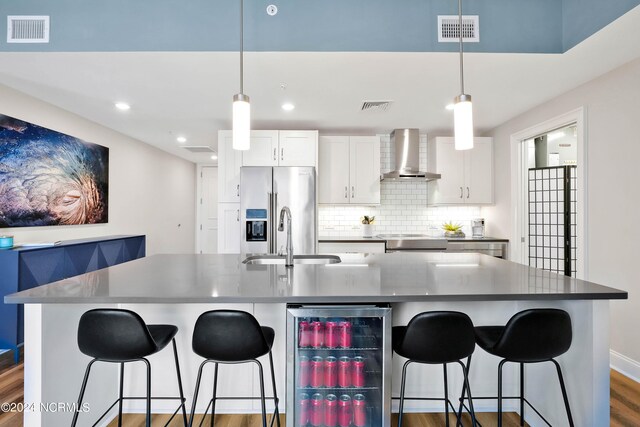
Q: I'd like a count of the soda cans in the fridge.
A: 14